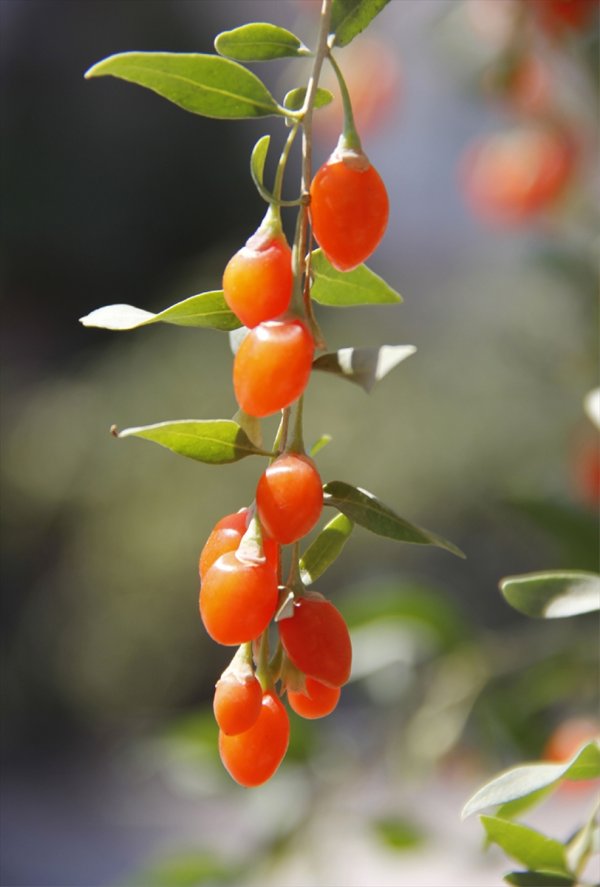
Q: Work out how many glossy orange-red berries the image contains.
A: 10